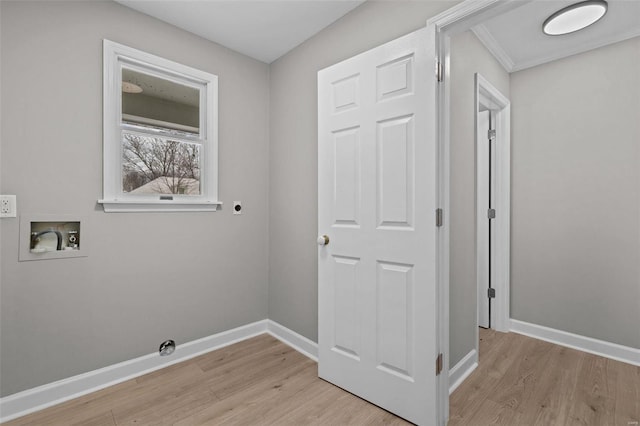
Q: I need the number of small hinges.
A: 6